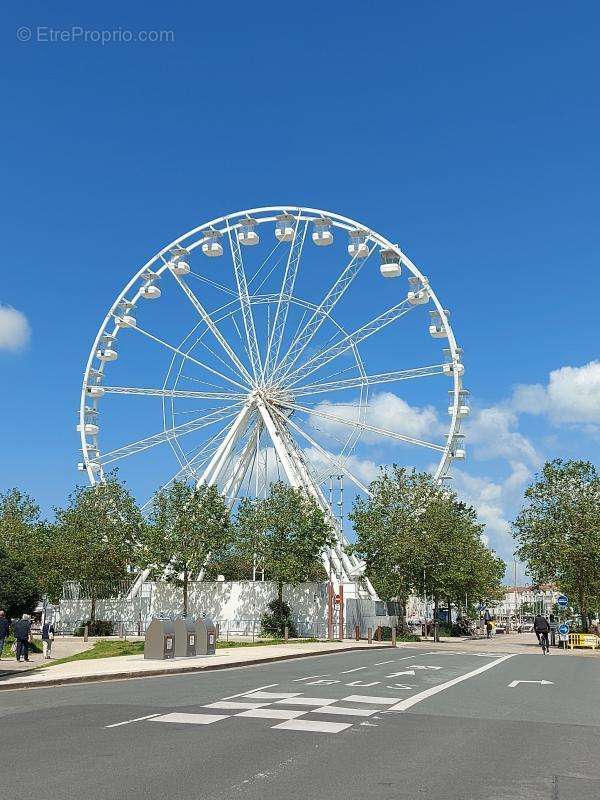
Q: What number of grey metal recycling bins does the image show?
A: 3